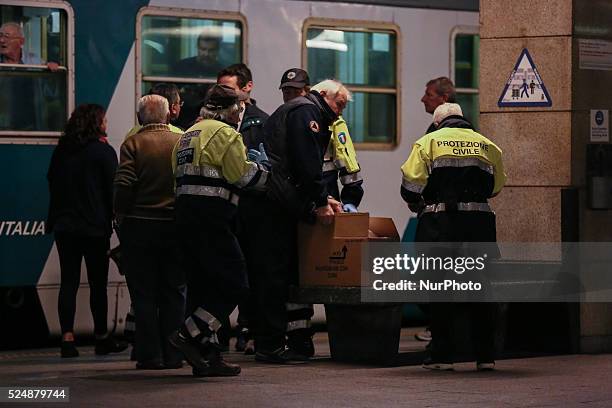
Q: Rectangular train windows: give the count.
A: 4